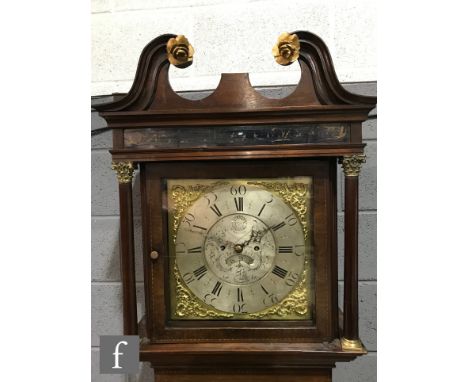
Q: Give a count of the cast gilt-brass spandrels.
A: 4